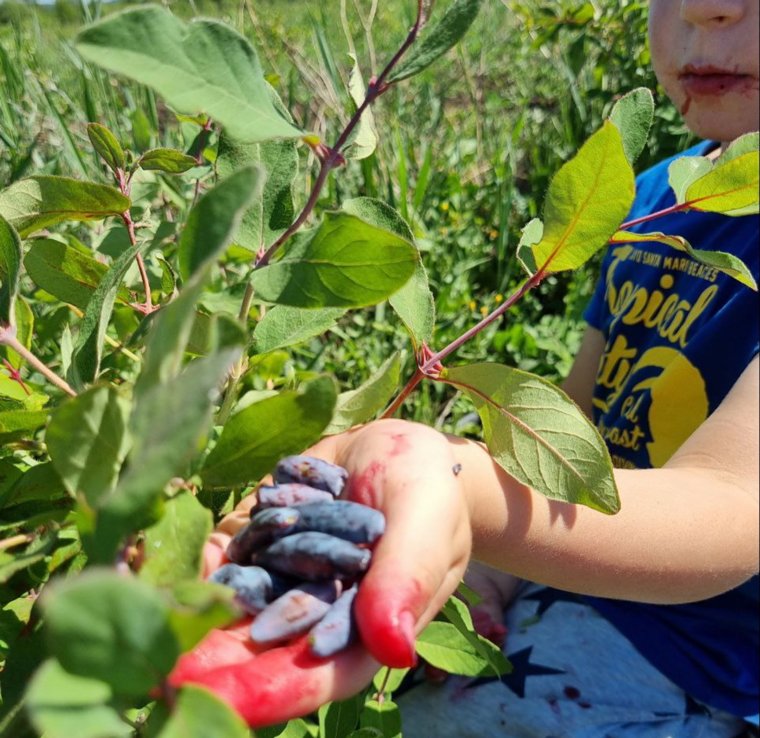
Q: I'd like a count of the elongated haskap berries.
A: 8